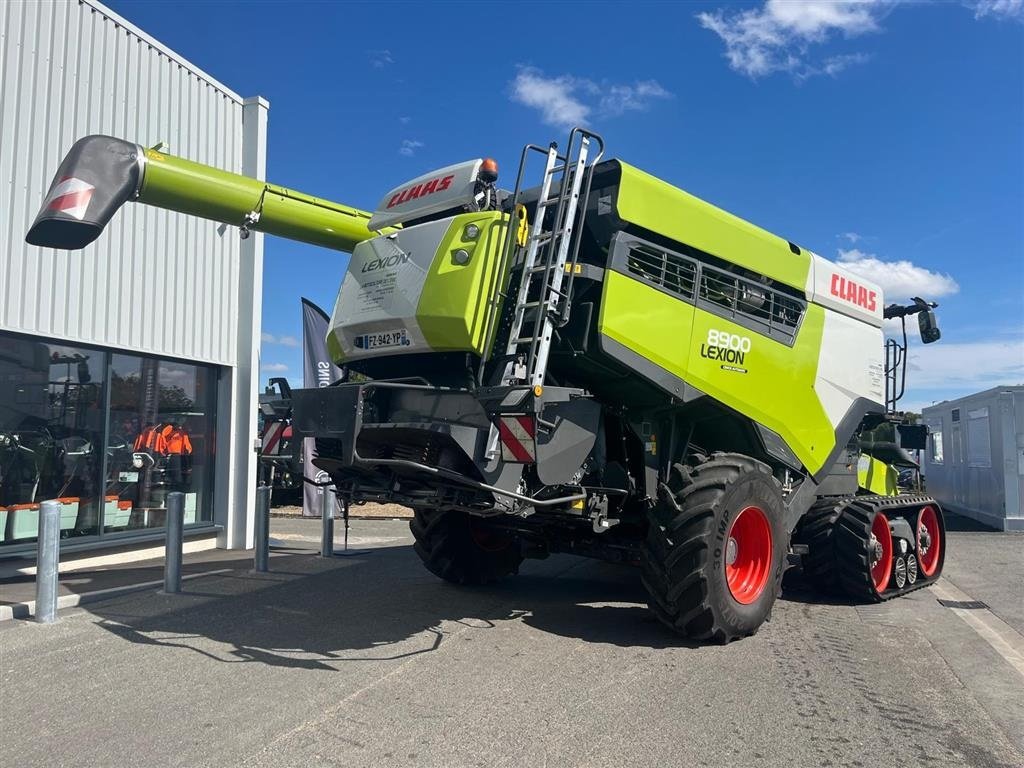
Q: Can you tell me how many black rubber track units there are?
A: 1